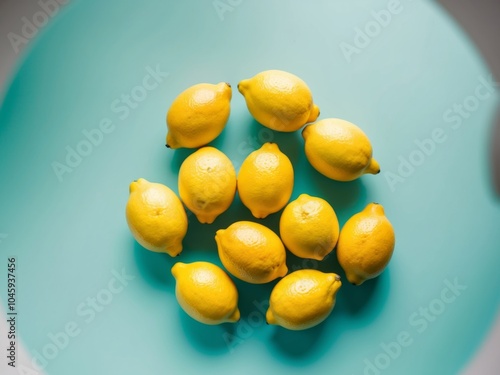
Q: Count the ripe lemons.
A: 11